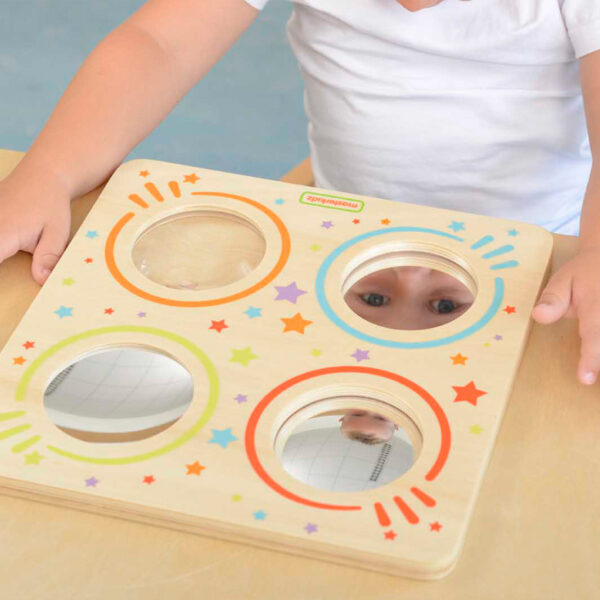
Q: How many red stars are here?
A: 10